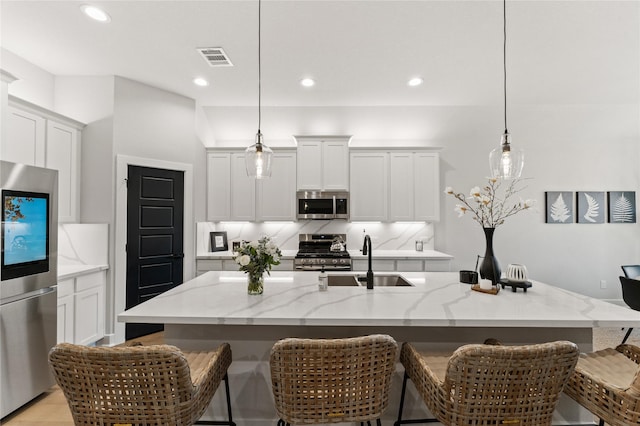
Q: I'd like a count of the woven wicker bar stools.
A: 4